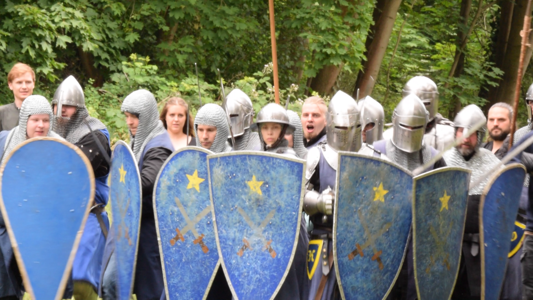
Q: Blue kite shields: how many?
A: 7